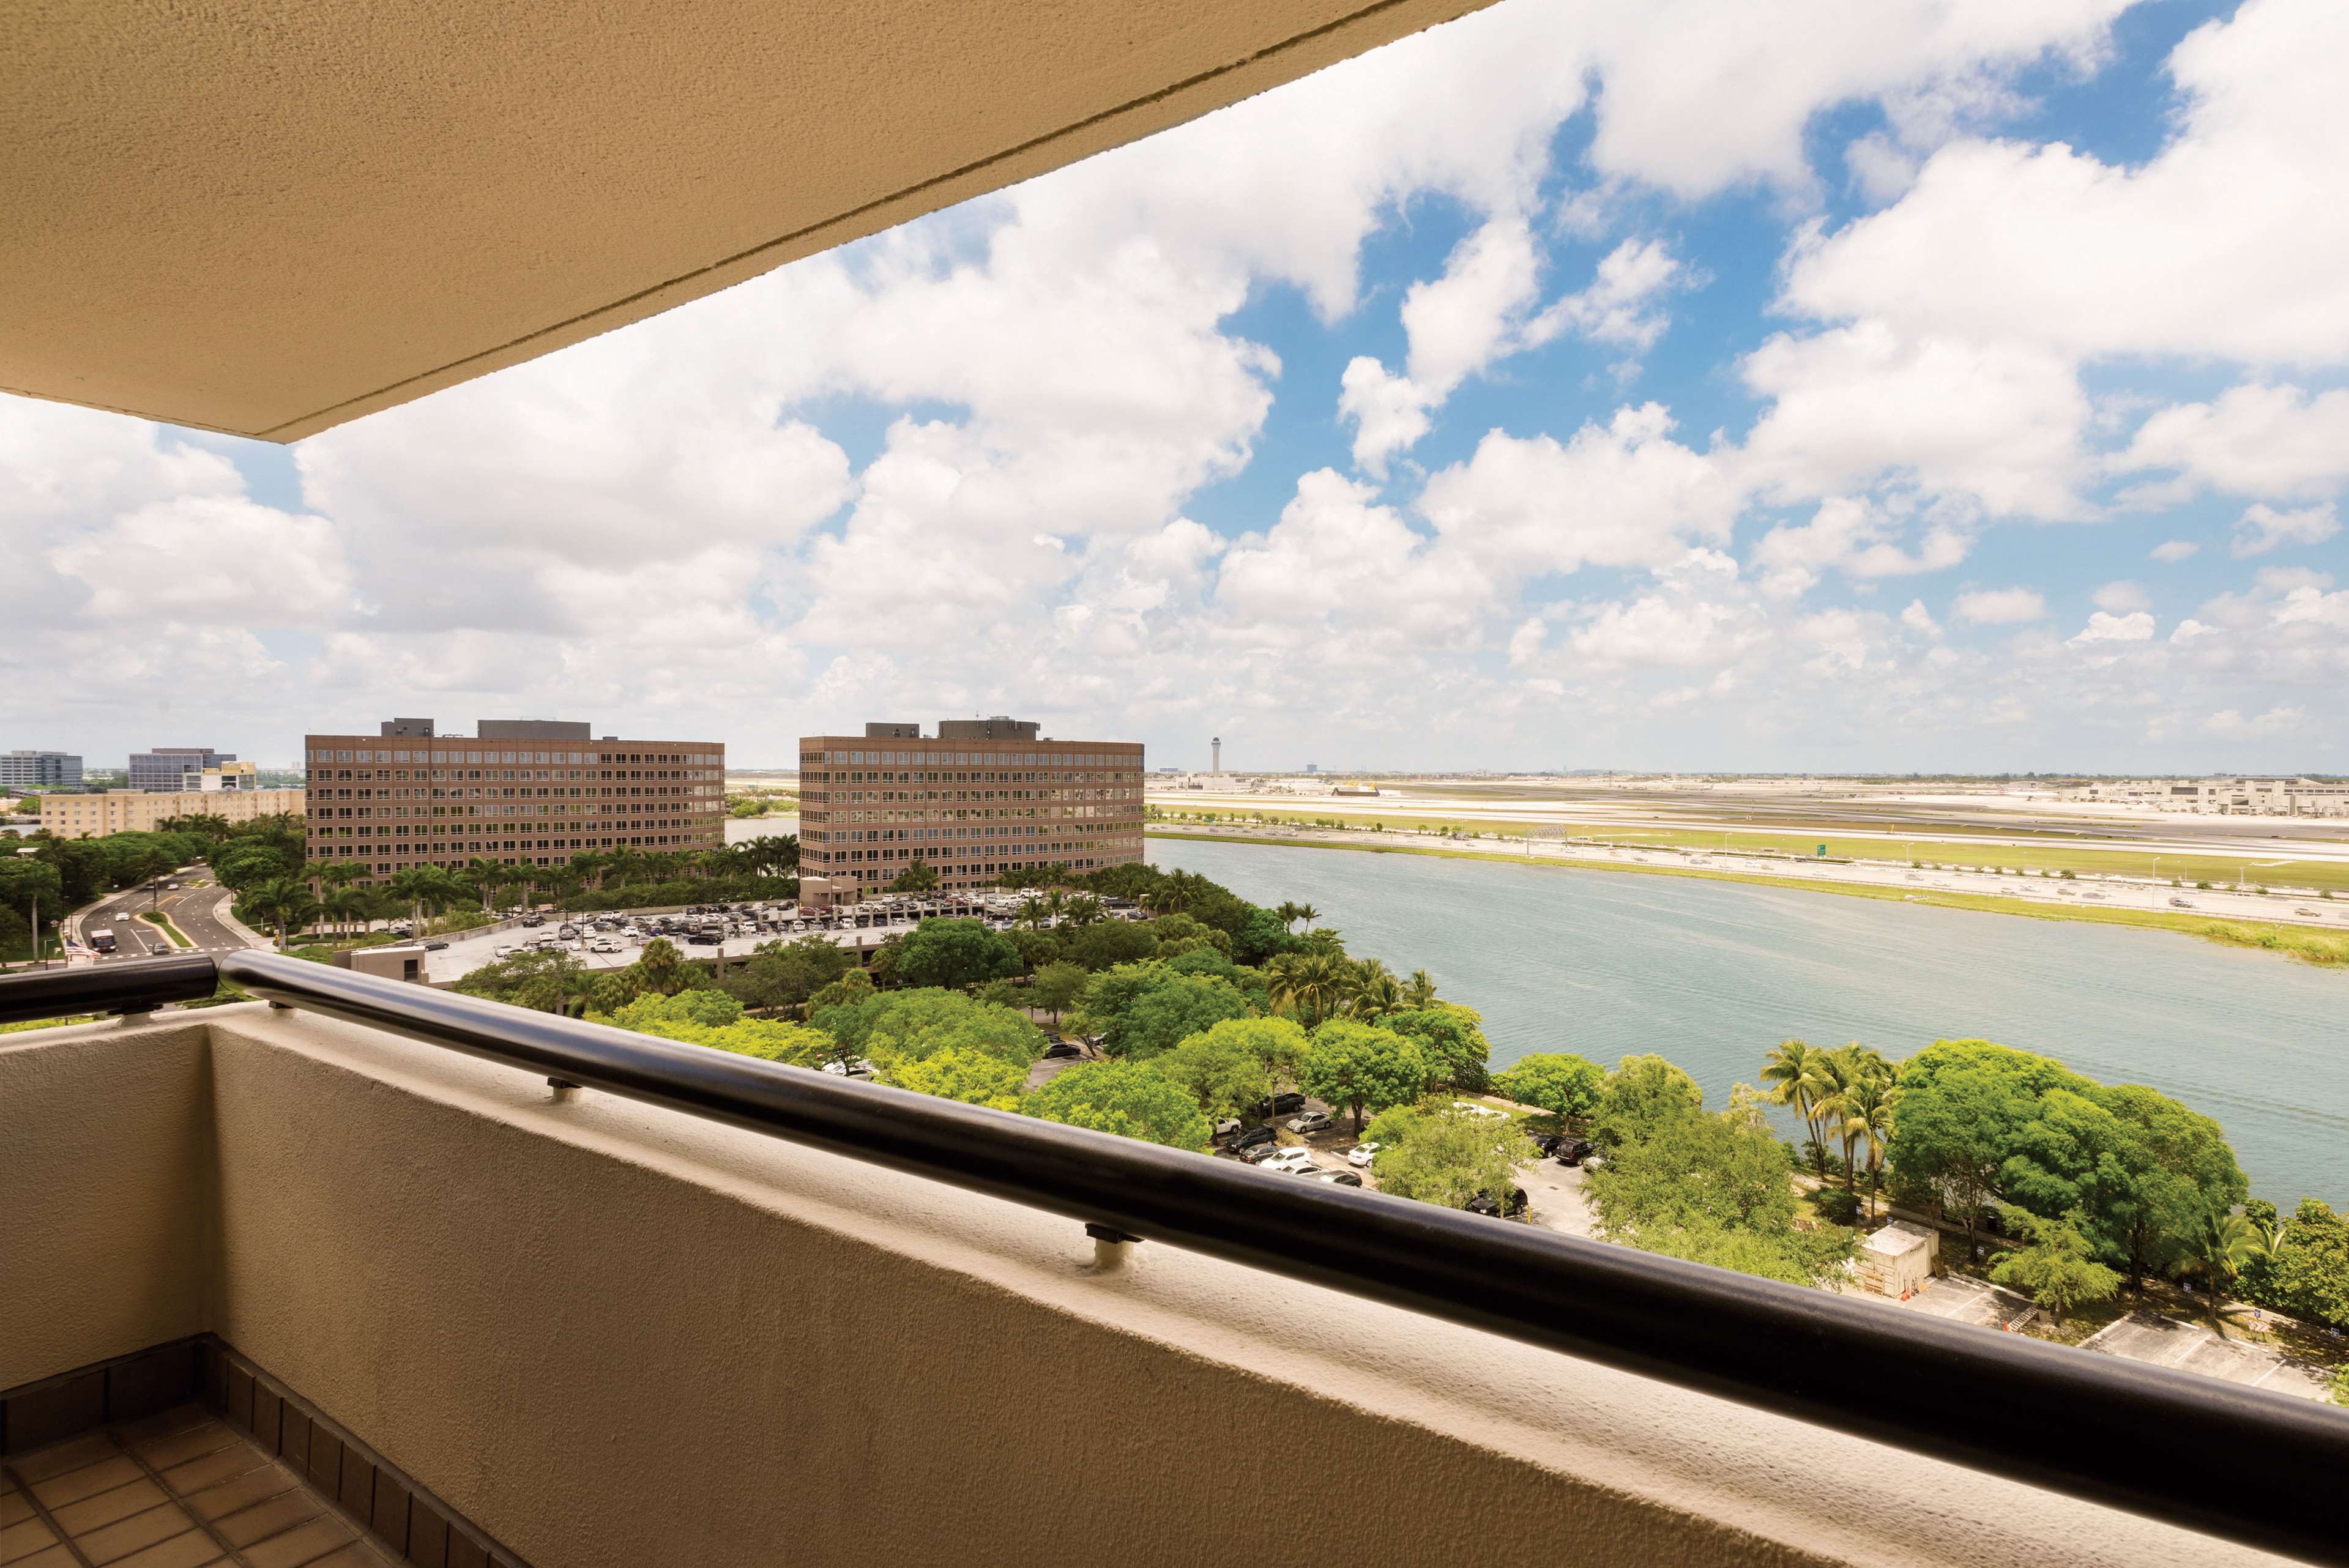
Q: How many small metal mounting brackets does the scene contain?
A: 4